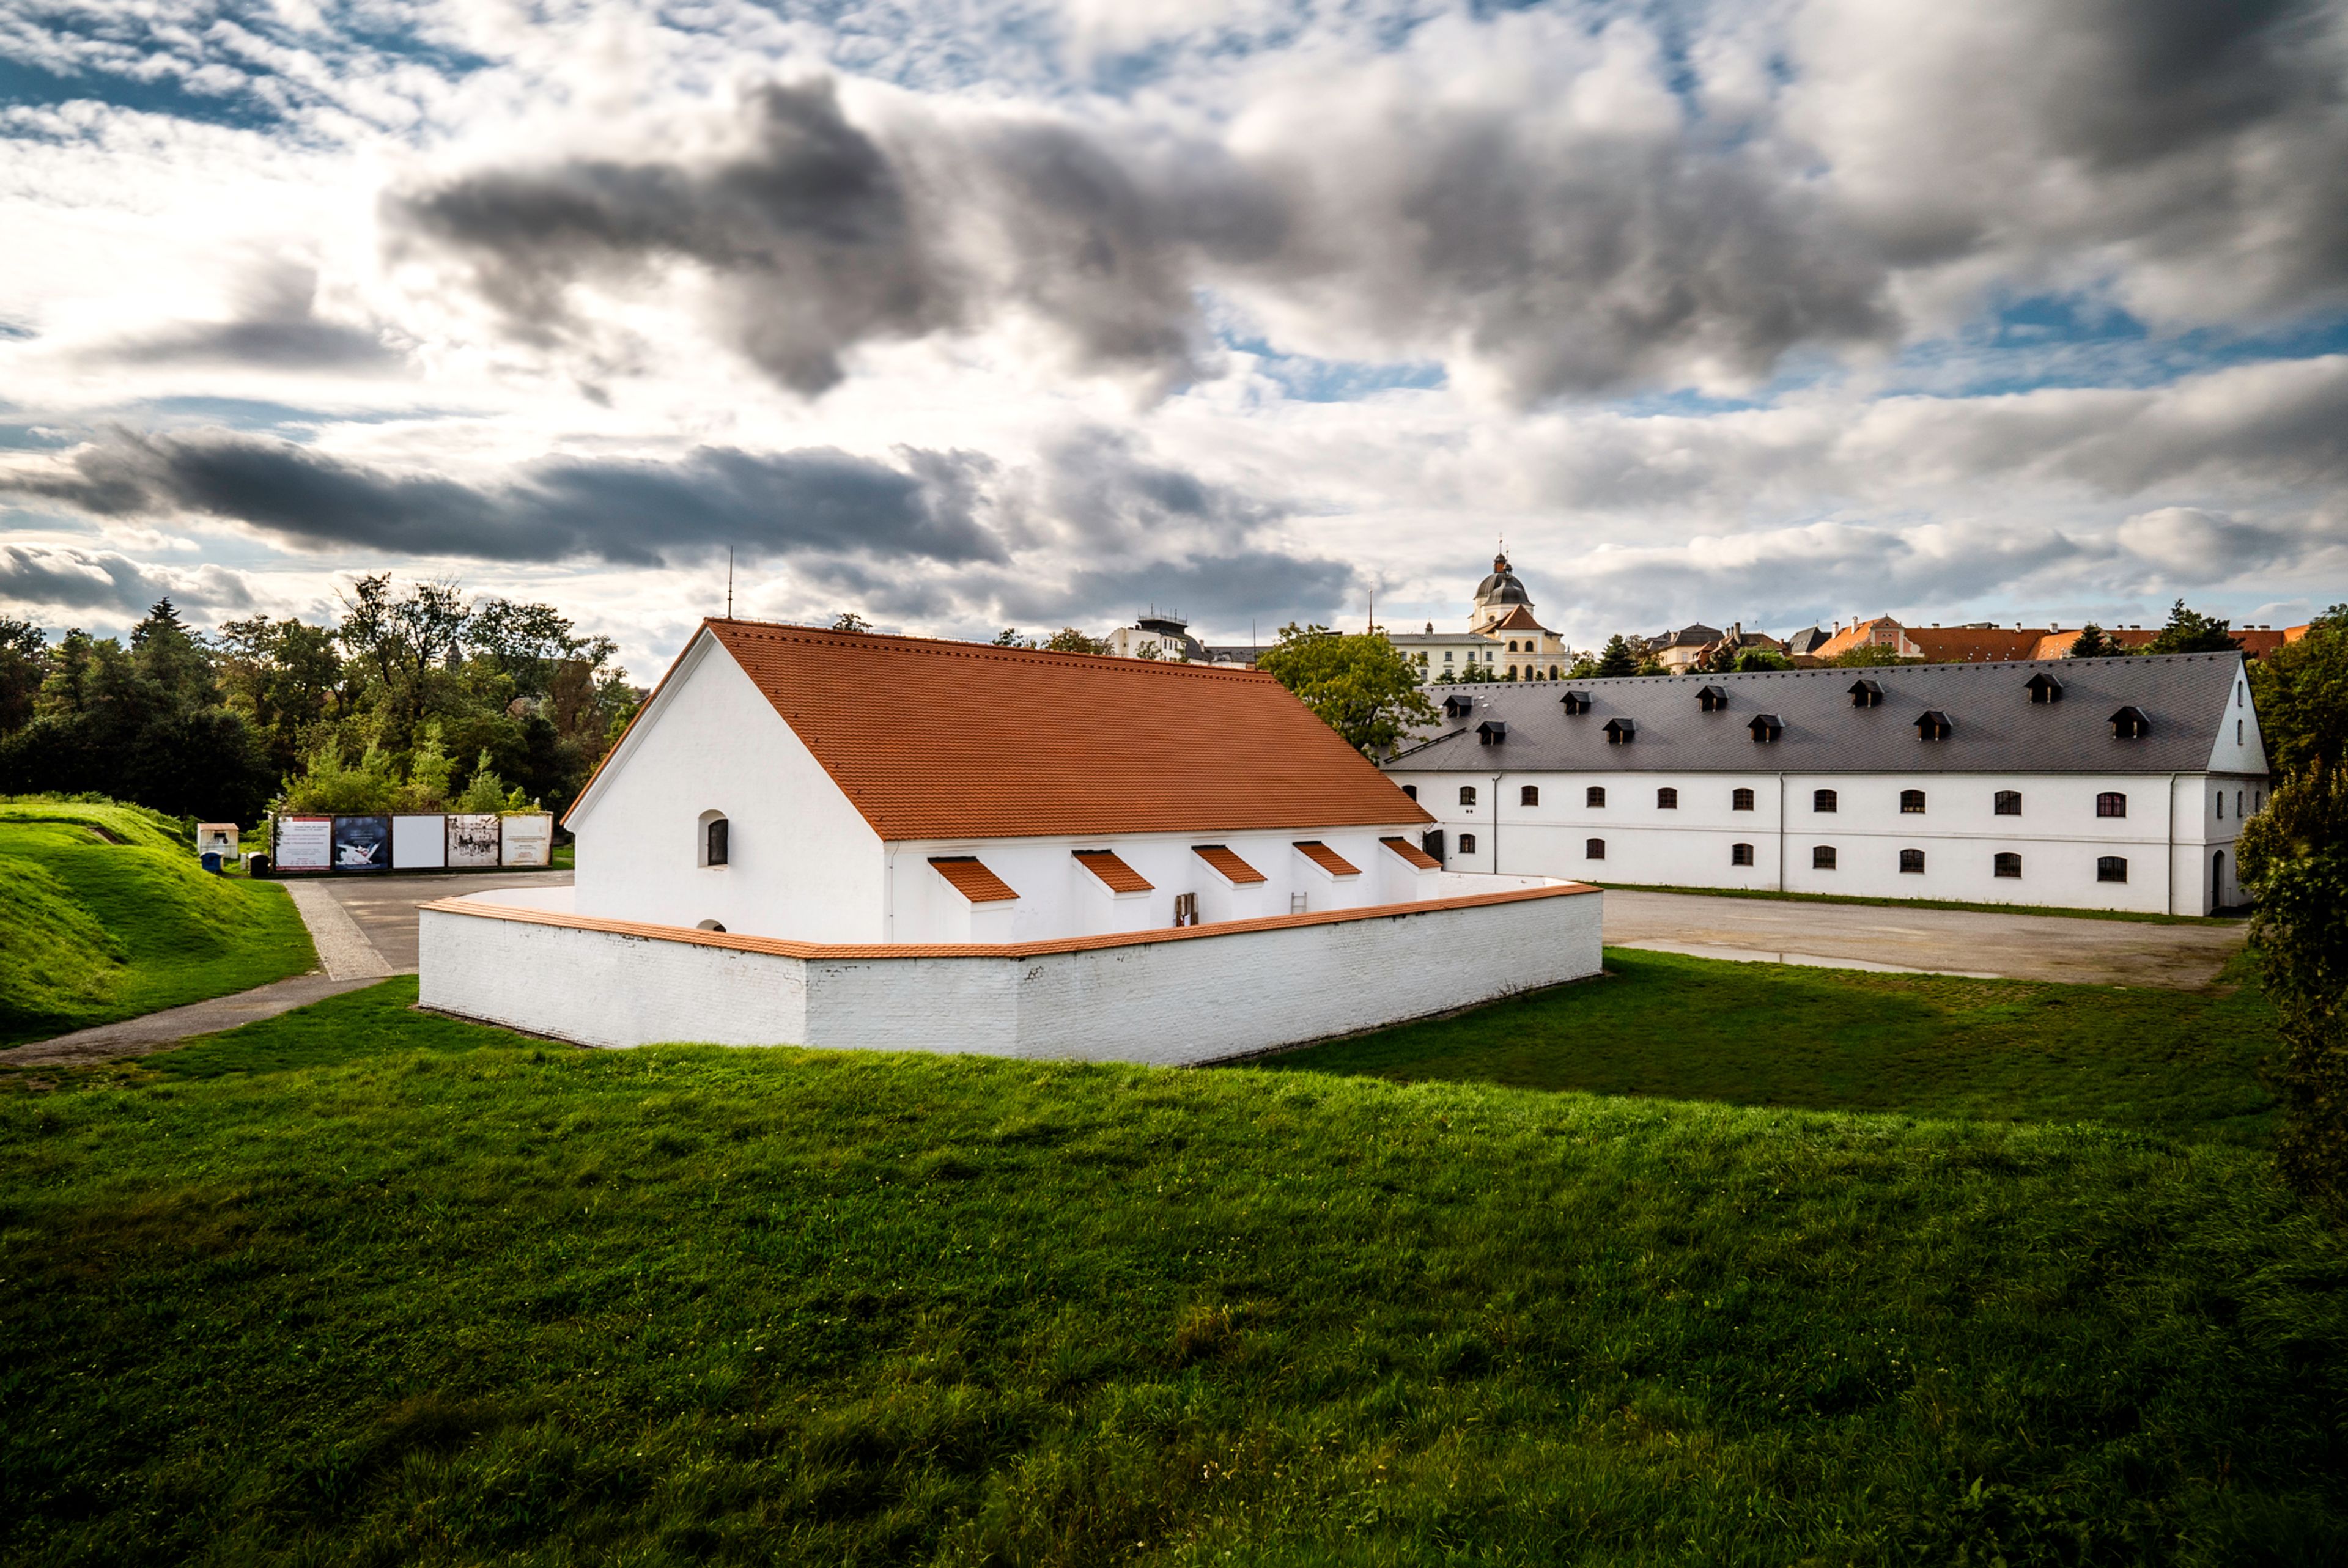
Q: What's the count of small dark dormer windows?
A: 10